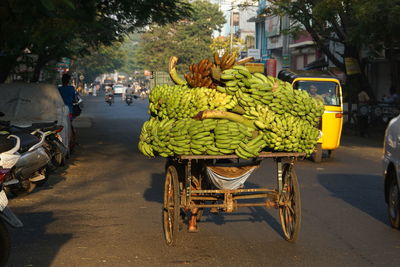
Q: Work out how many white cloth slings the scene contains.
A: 1